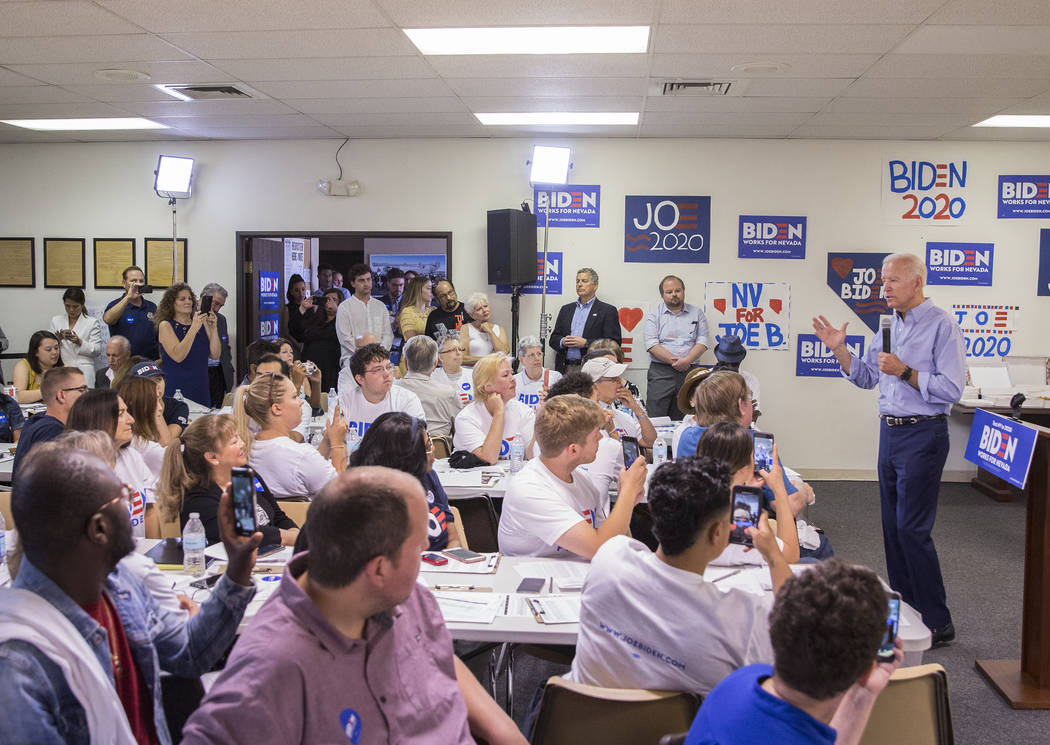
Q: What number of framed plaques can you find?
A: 4